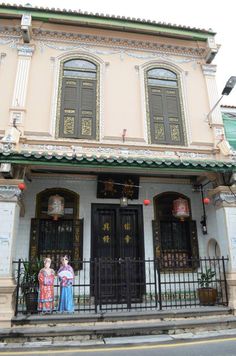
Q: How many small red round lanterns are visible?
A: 3